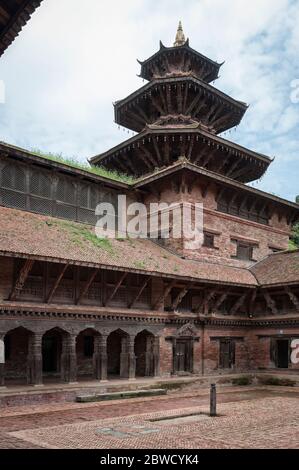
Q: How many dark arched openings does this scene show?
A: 5